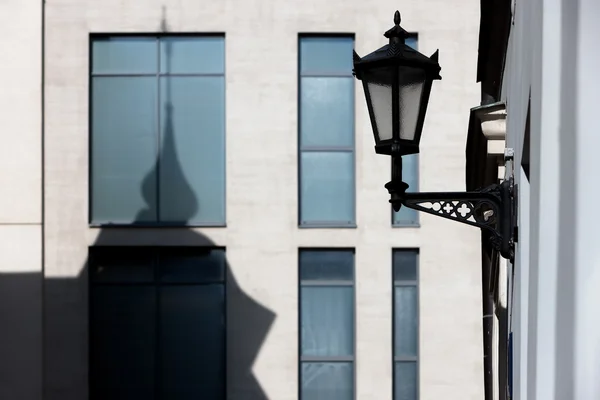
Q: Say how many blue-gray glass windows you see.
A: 6